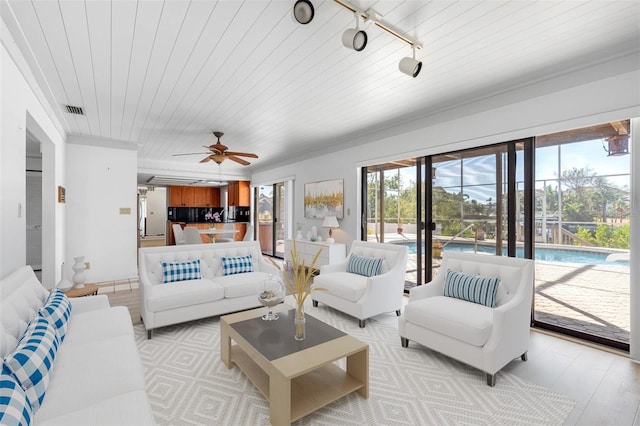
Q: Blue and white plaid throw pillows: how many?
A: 5